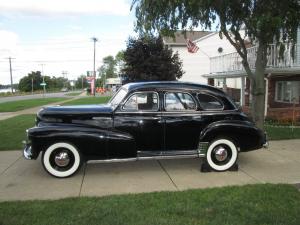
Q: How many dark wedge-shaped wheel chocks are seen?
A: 2